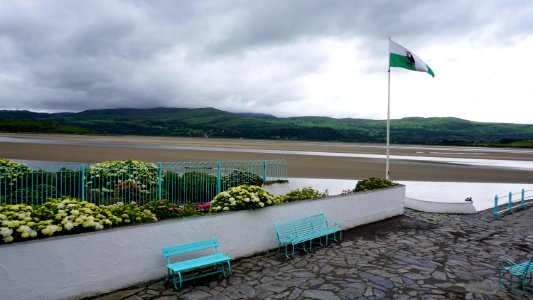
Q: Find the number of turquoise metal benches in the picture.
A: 3